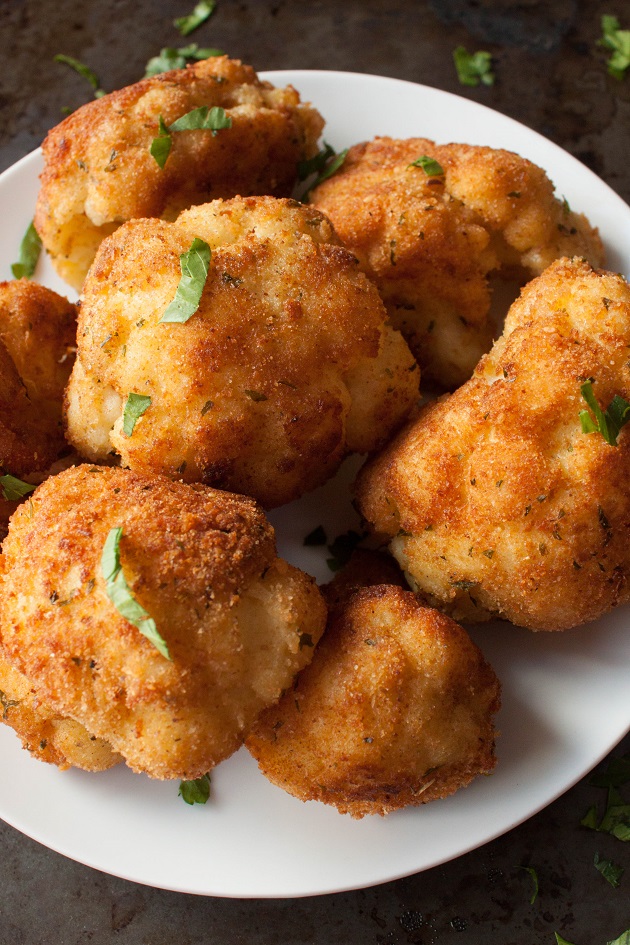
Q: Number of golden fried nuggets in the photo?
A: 7